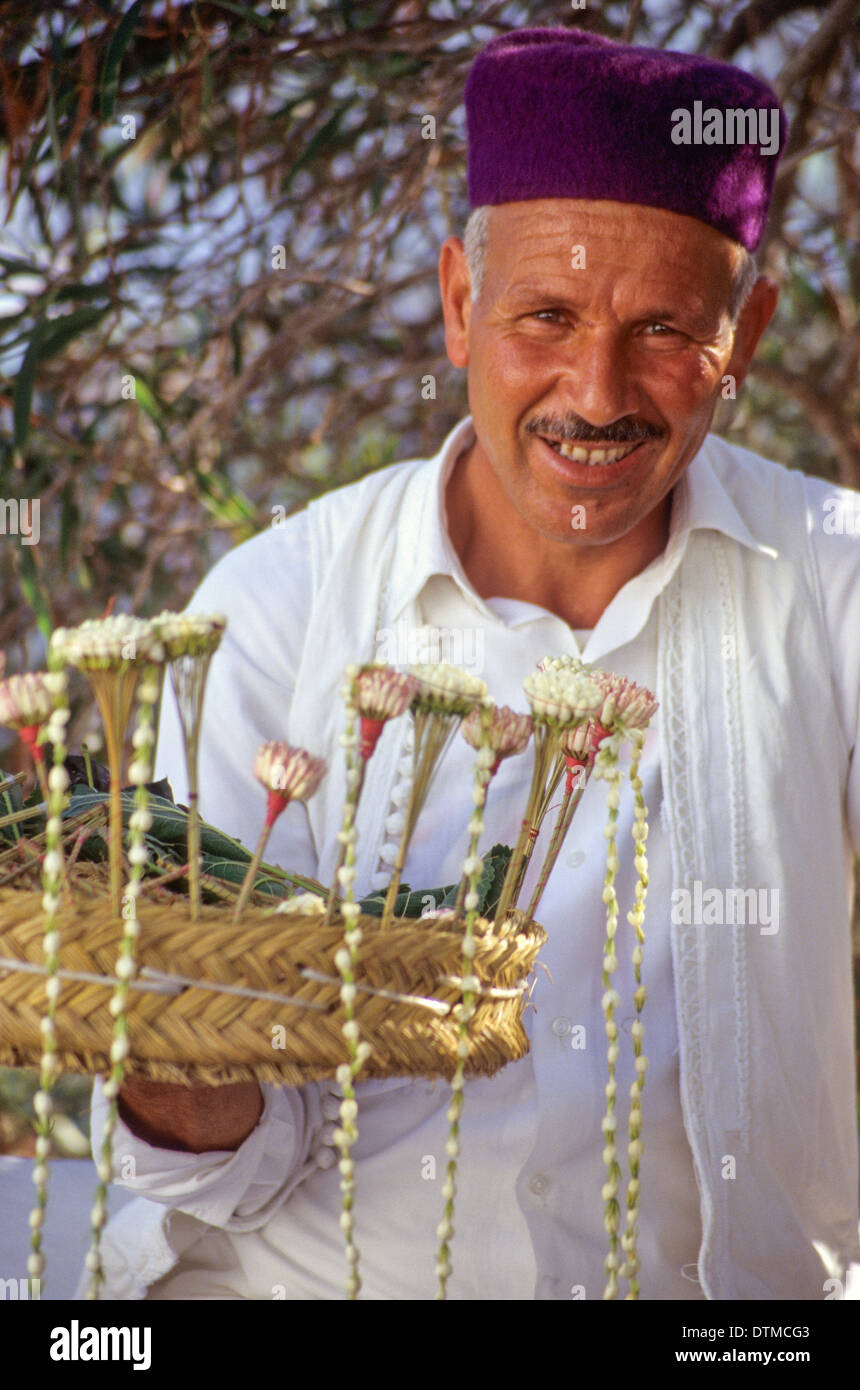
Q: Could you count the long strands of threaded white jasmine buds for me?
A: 6